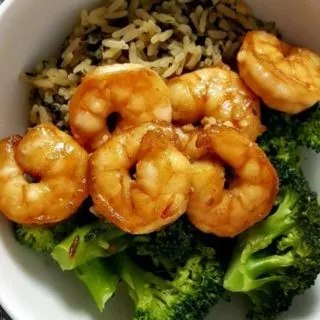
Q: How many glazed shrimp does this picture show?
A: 6